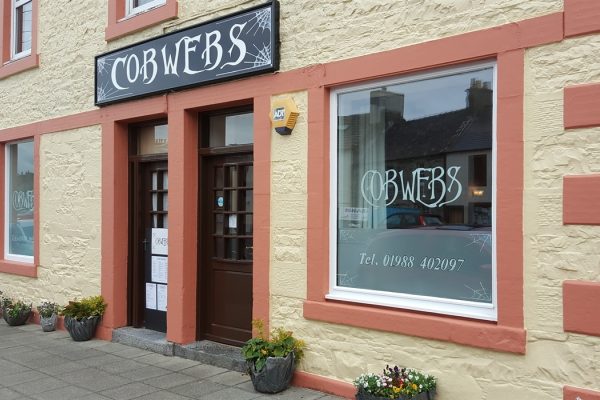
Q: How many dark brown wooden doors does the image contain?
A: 2